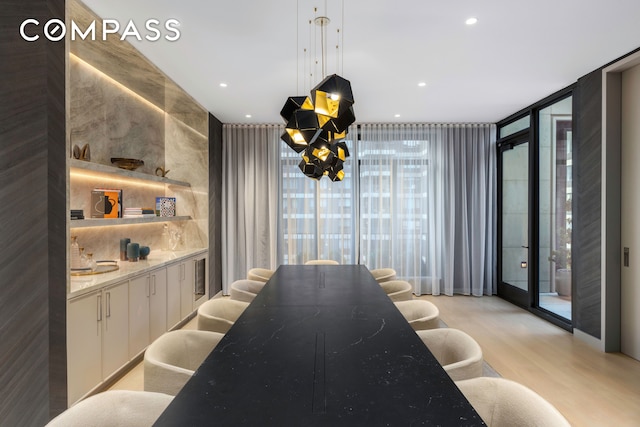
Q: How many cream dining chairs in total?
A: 11